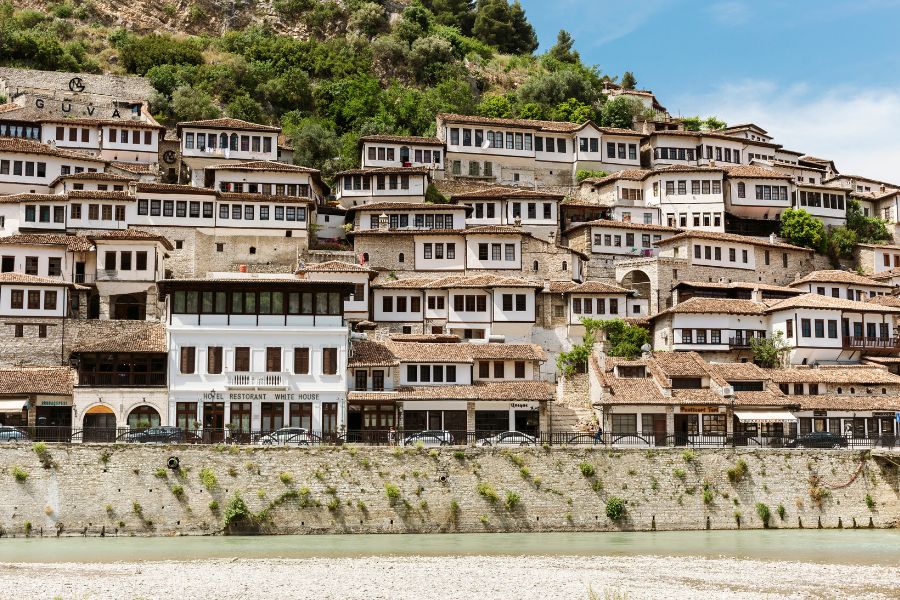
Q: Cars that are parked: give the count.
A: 6